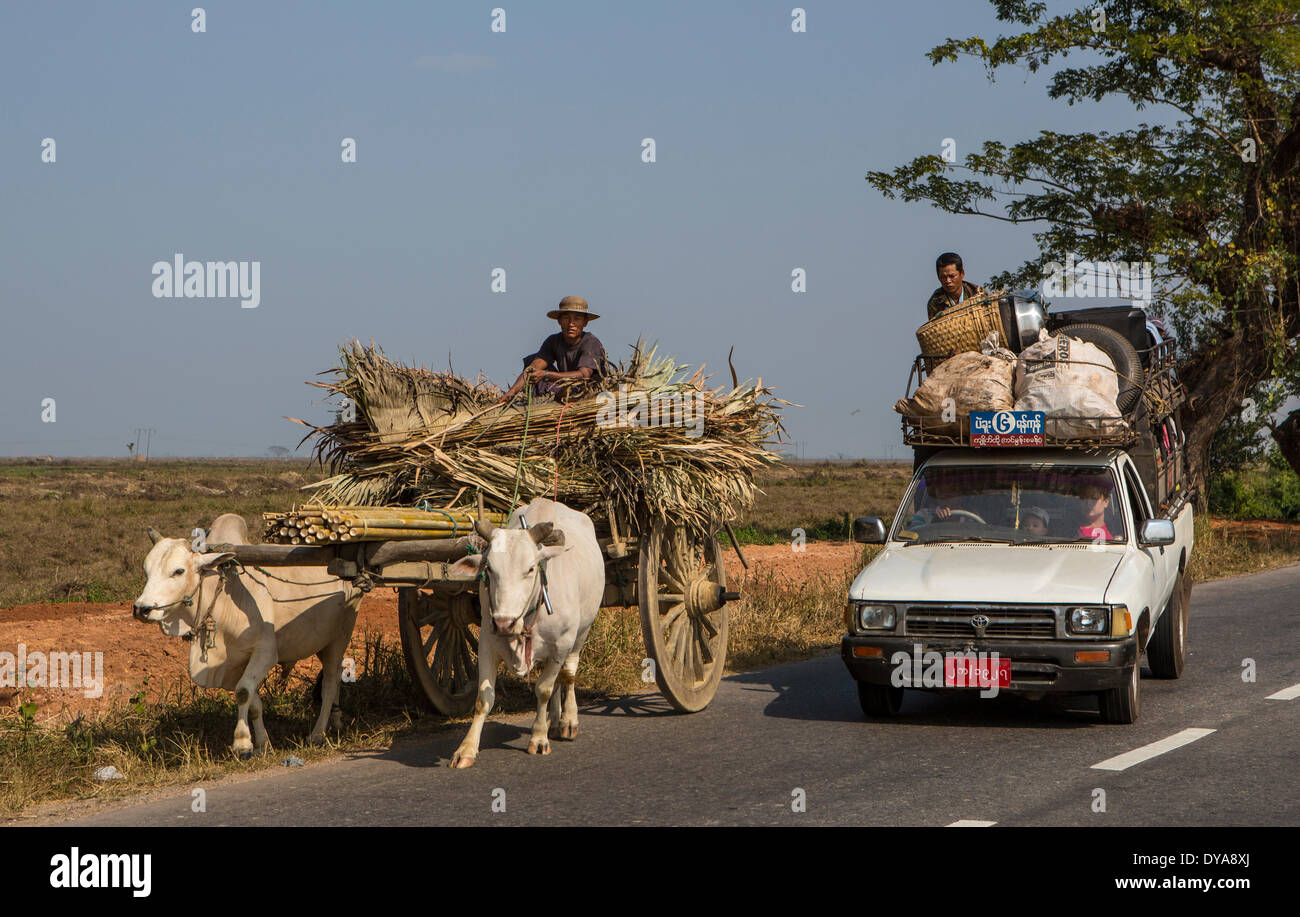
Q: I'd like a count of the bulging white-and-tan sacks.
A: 2